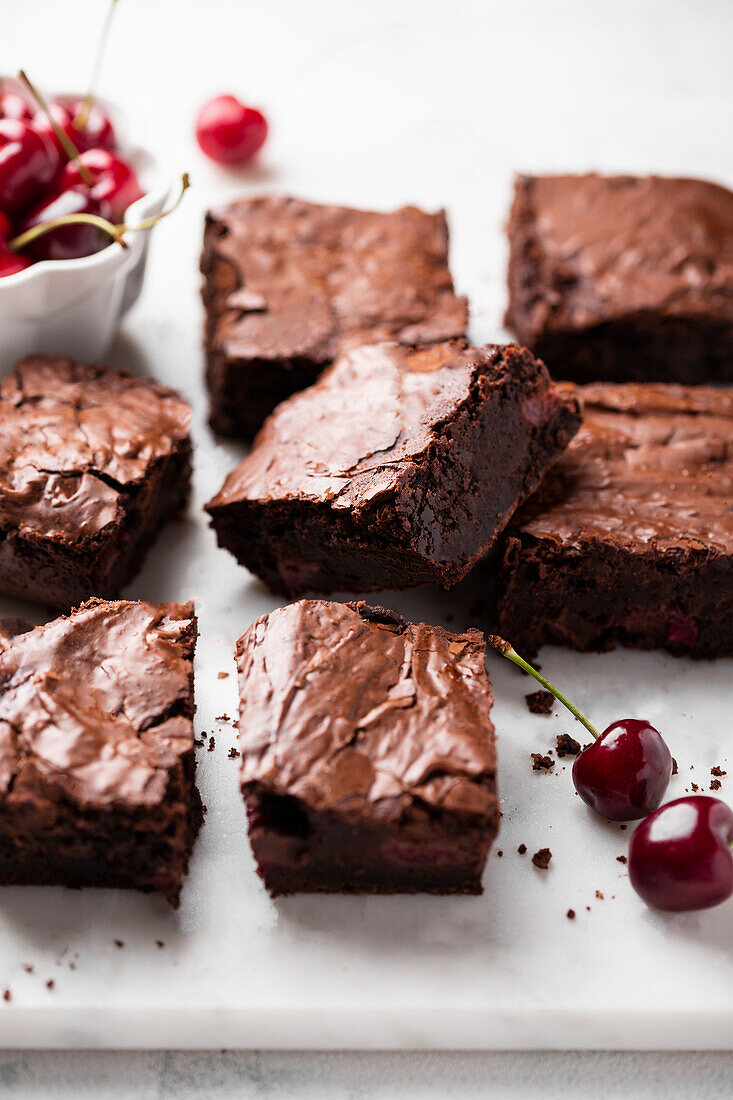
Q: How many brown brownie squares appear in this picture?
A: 7